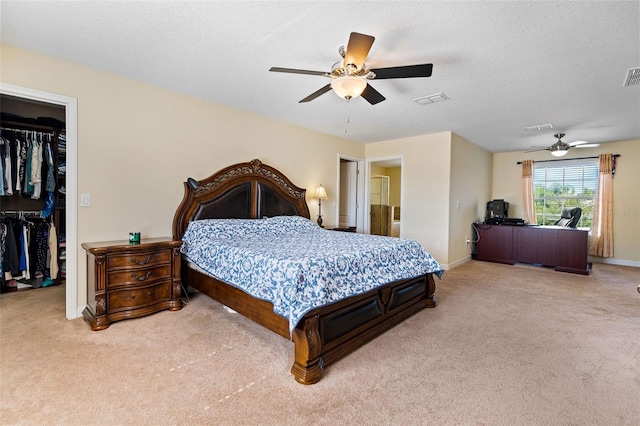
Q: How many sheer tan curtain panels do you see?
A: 2